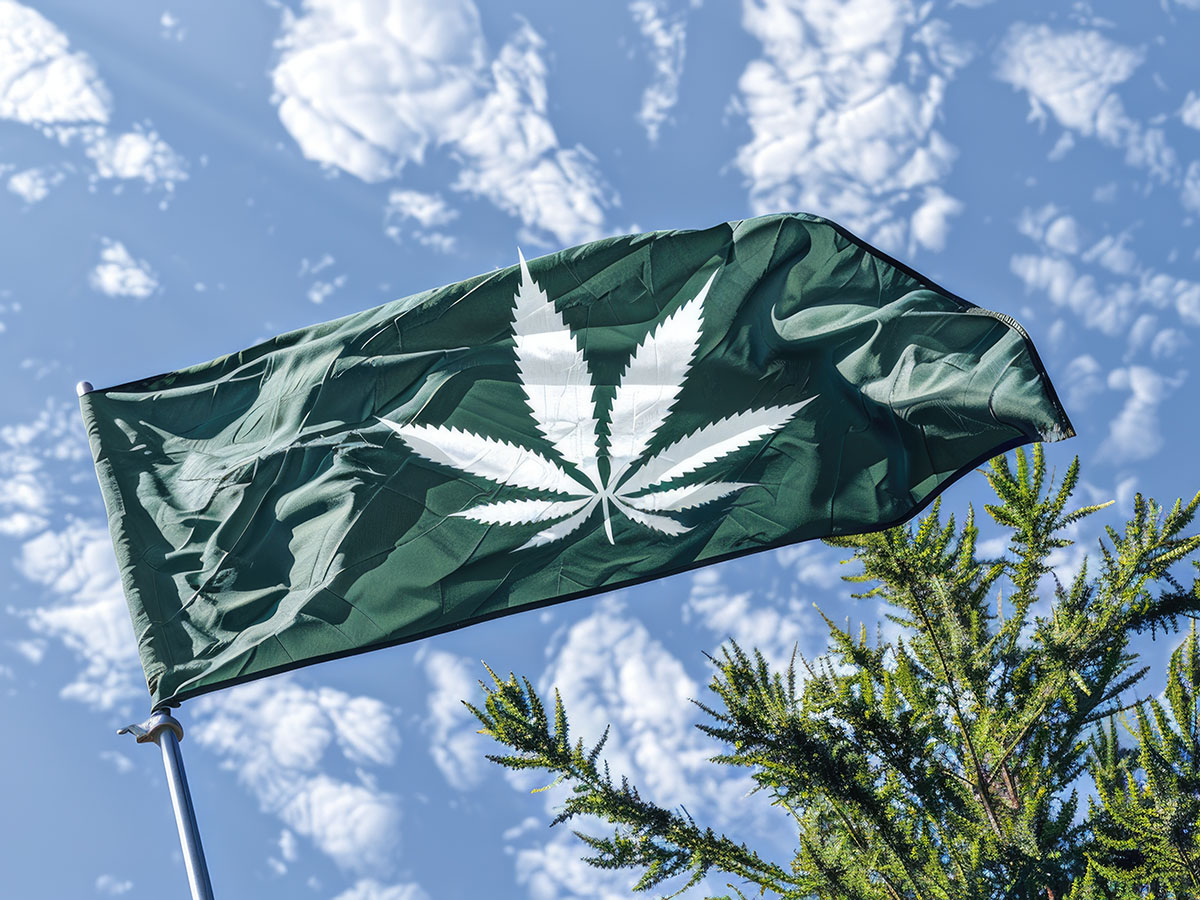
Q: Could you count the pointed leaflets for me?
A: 8